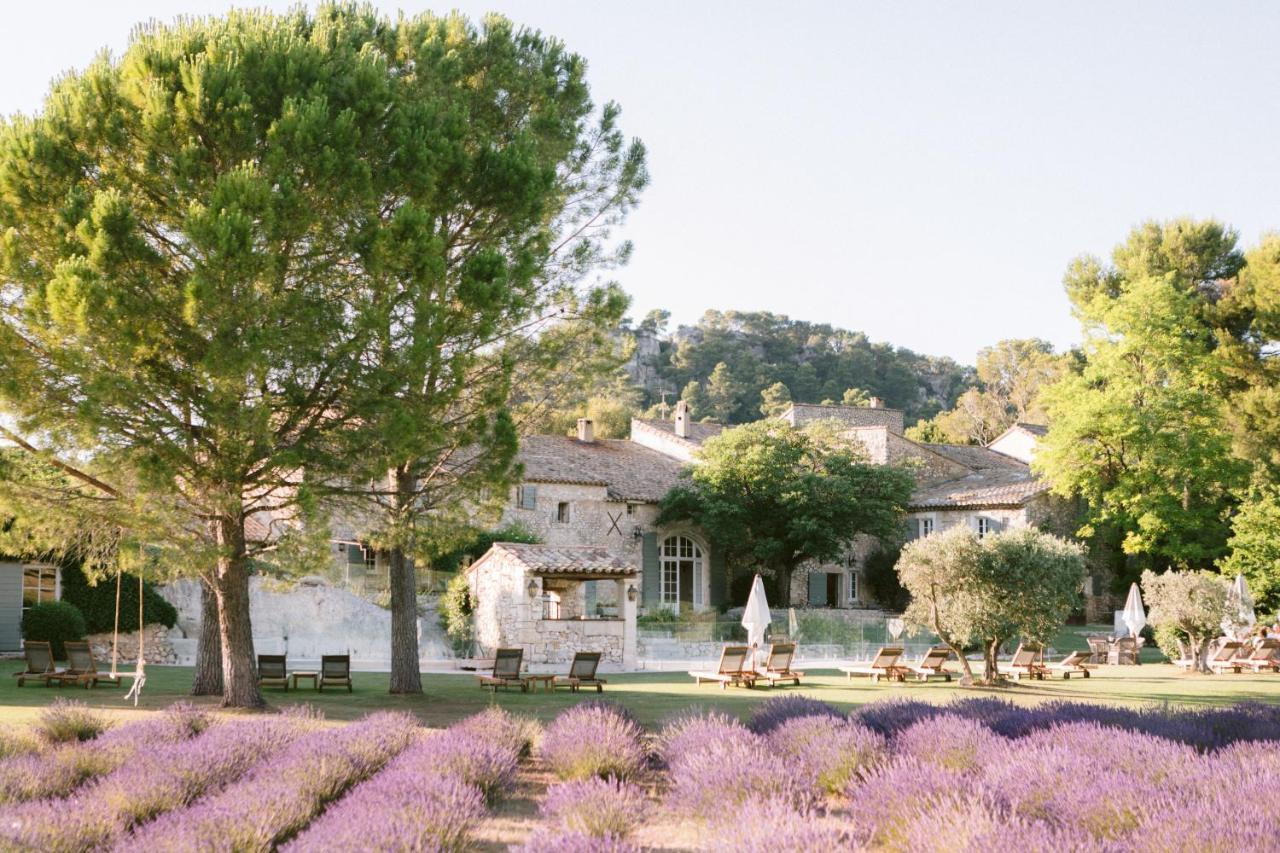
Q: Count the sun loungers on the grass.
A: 14